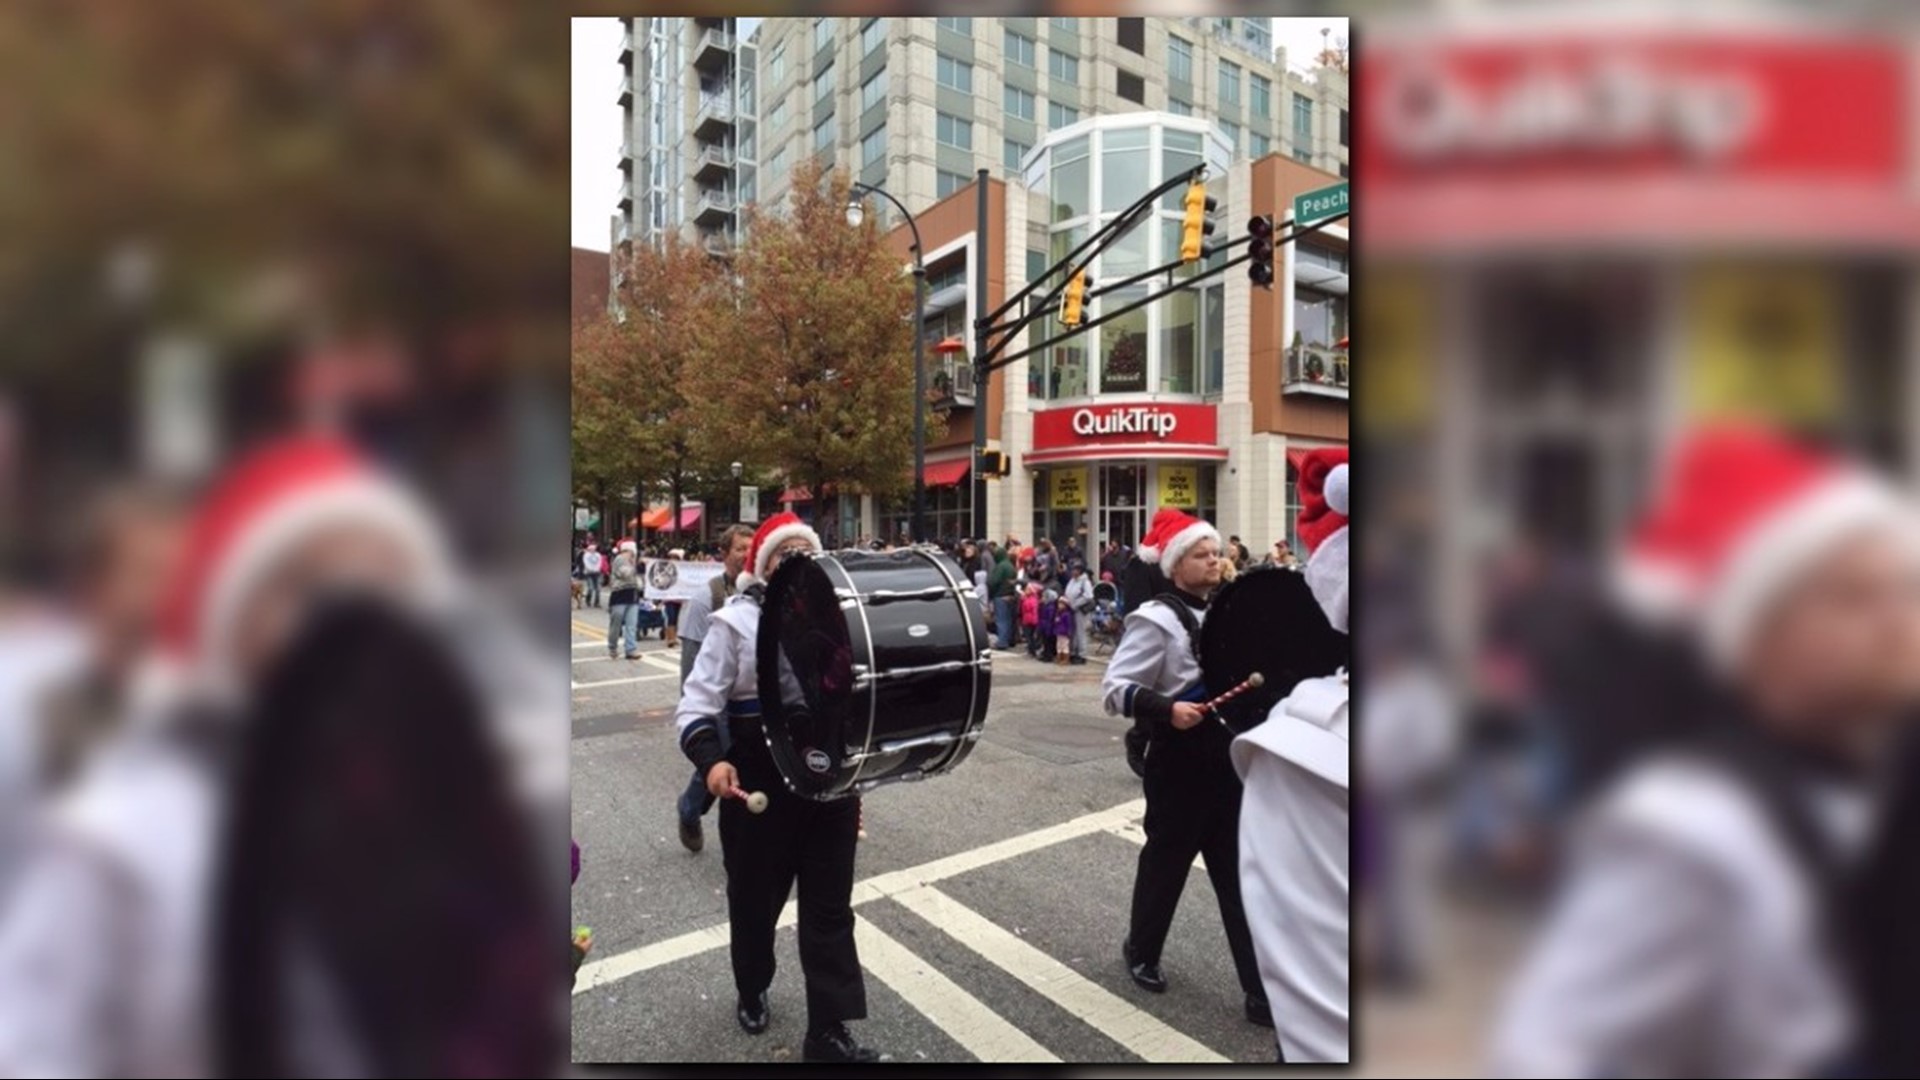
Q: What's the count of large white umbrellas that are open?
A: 0